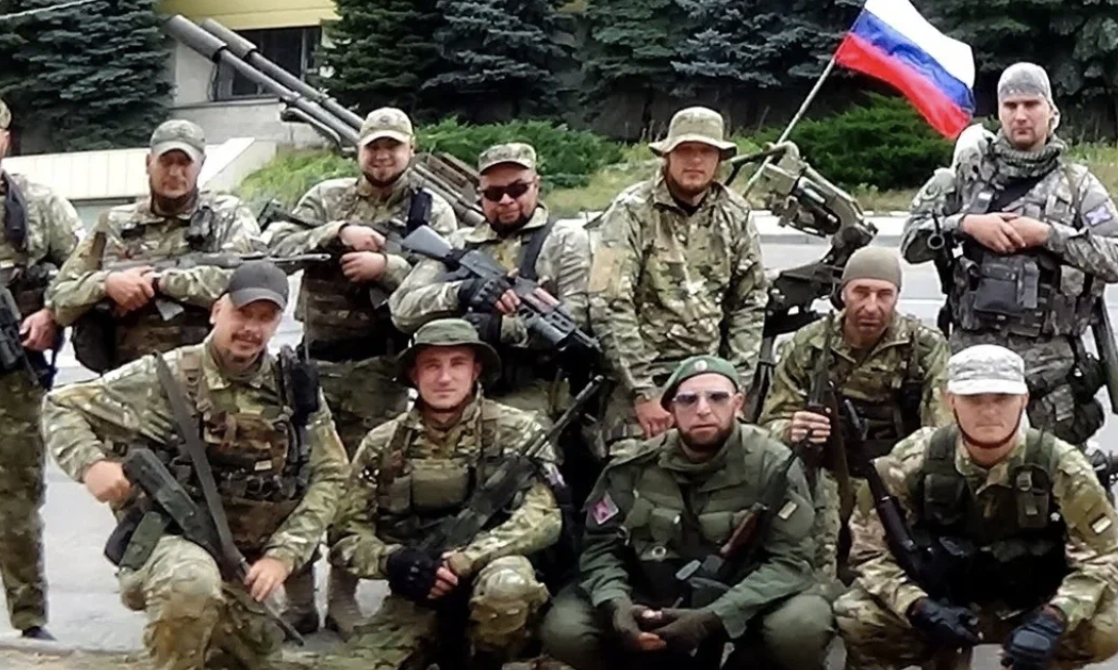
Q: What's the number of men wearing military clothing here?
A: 11